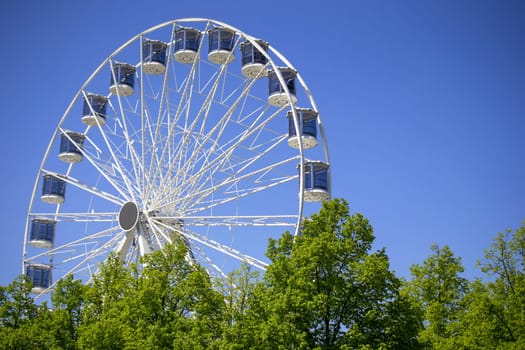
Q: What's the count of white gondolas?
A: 13